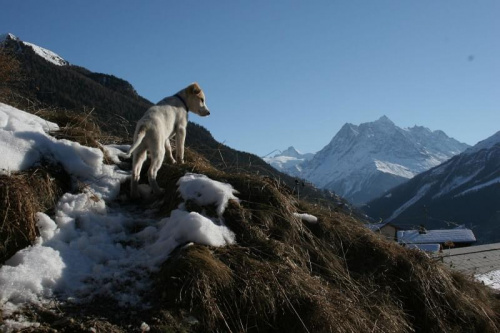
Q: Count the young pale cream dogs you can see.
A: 1